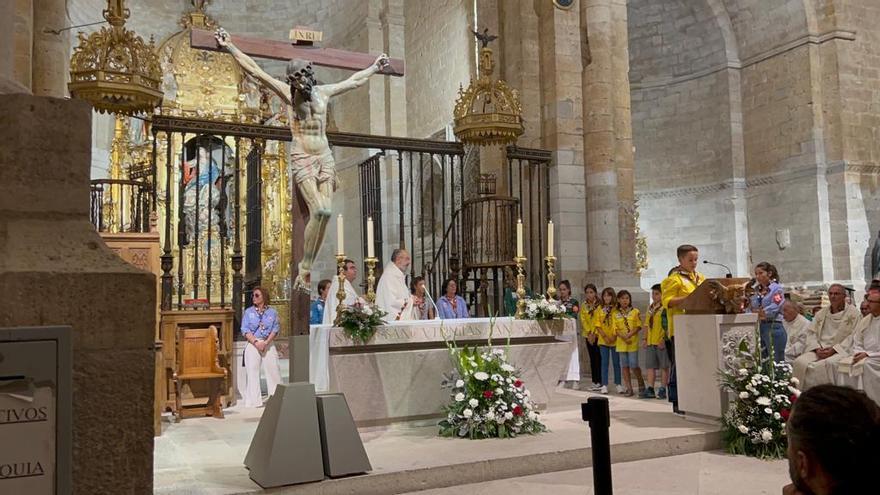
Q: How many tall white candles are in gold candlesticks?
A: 4